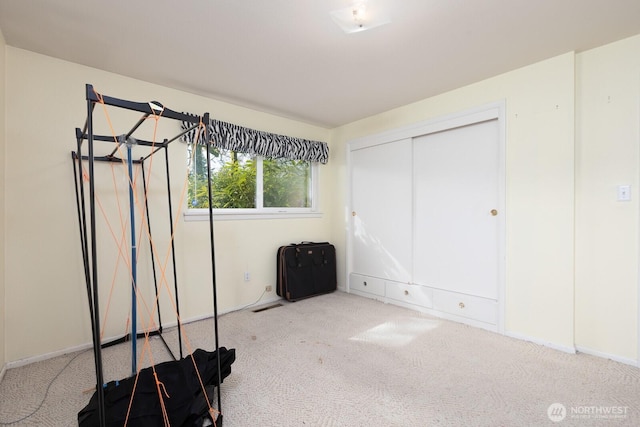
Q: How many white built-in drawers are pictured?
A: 3